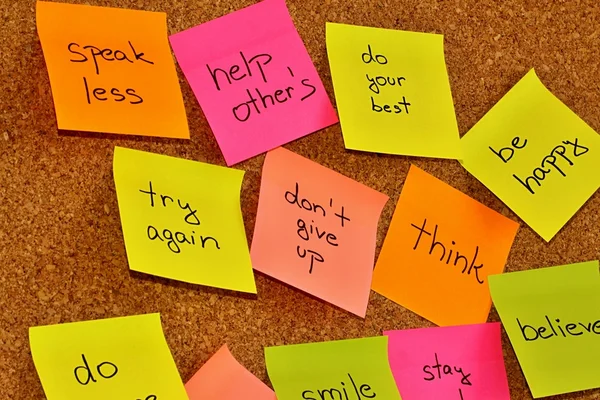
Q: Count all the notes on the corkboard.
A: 12